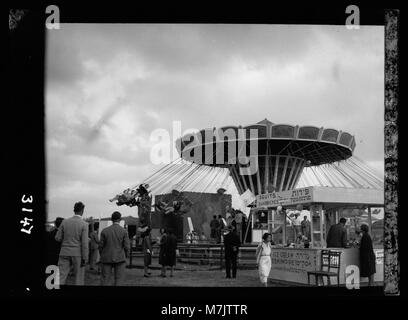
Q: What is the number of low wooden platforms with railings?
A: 1